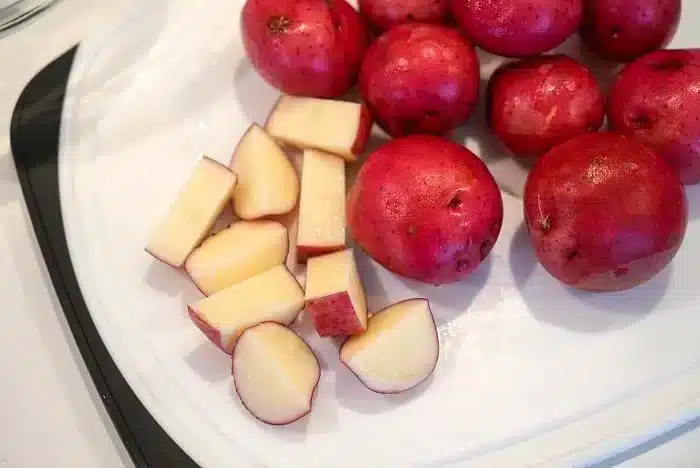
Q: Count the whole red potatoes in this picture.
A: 9